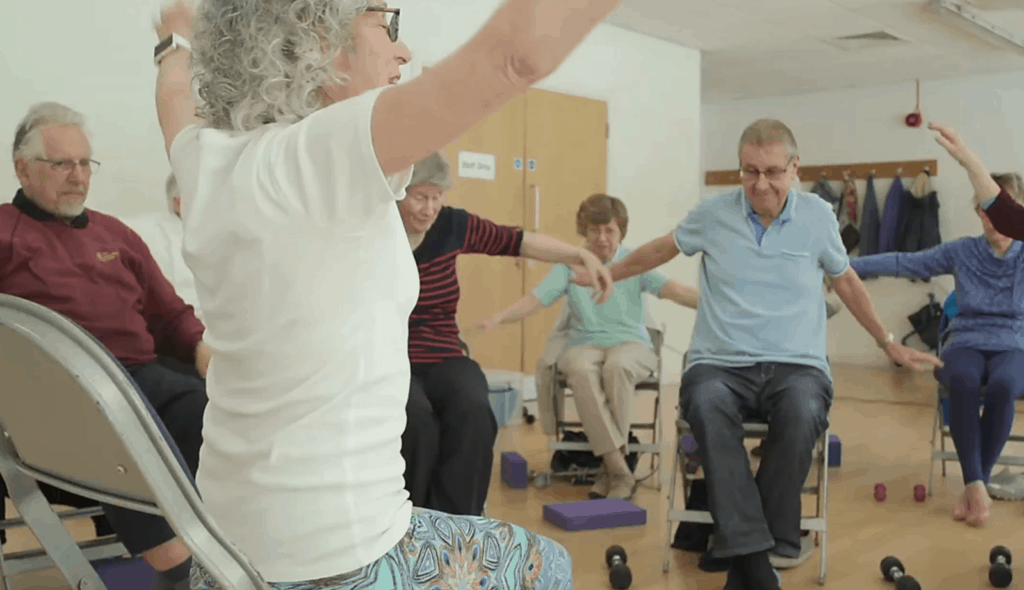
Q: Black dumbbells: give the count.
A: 3